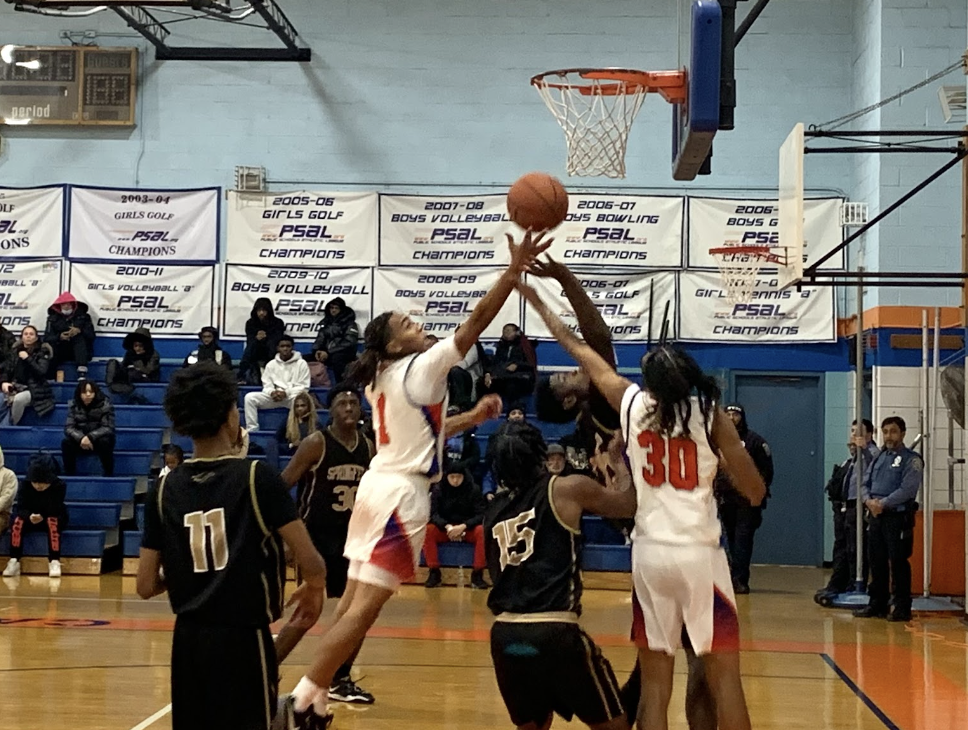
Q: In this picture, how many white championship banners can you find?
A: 12